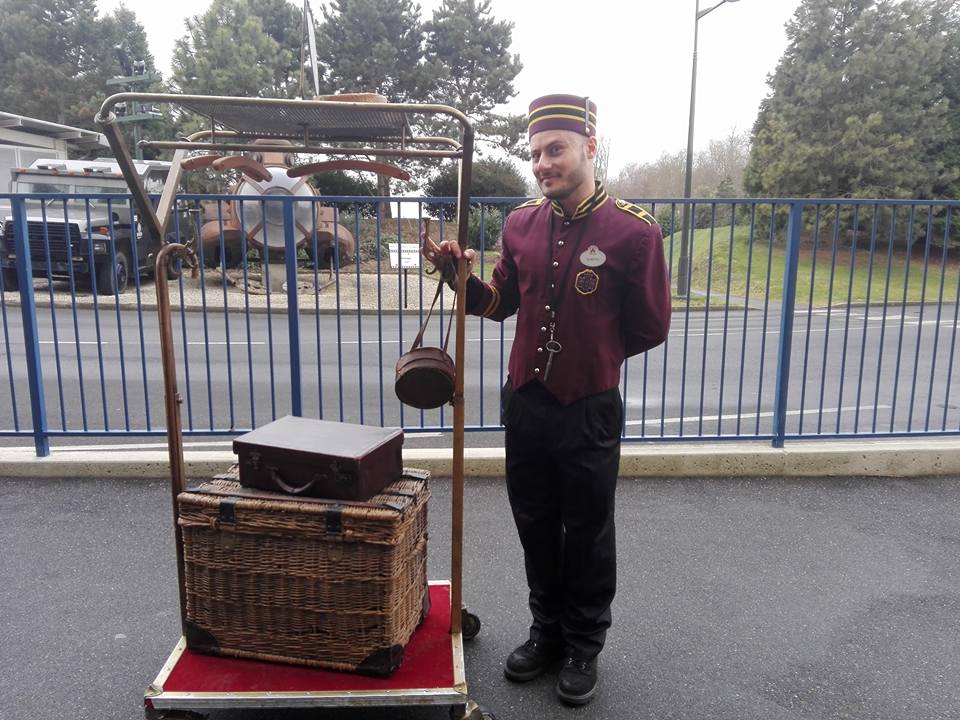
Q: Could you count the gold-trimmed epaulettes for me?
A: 2